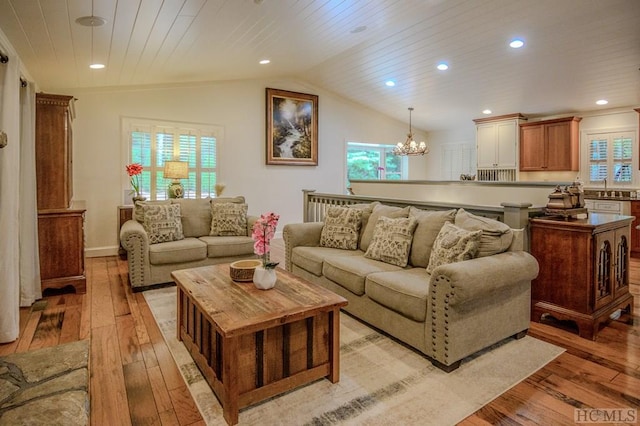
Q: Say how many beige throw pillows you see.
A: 5